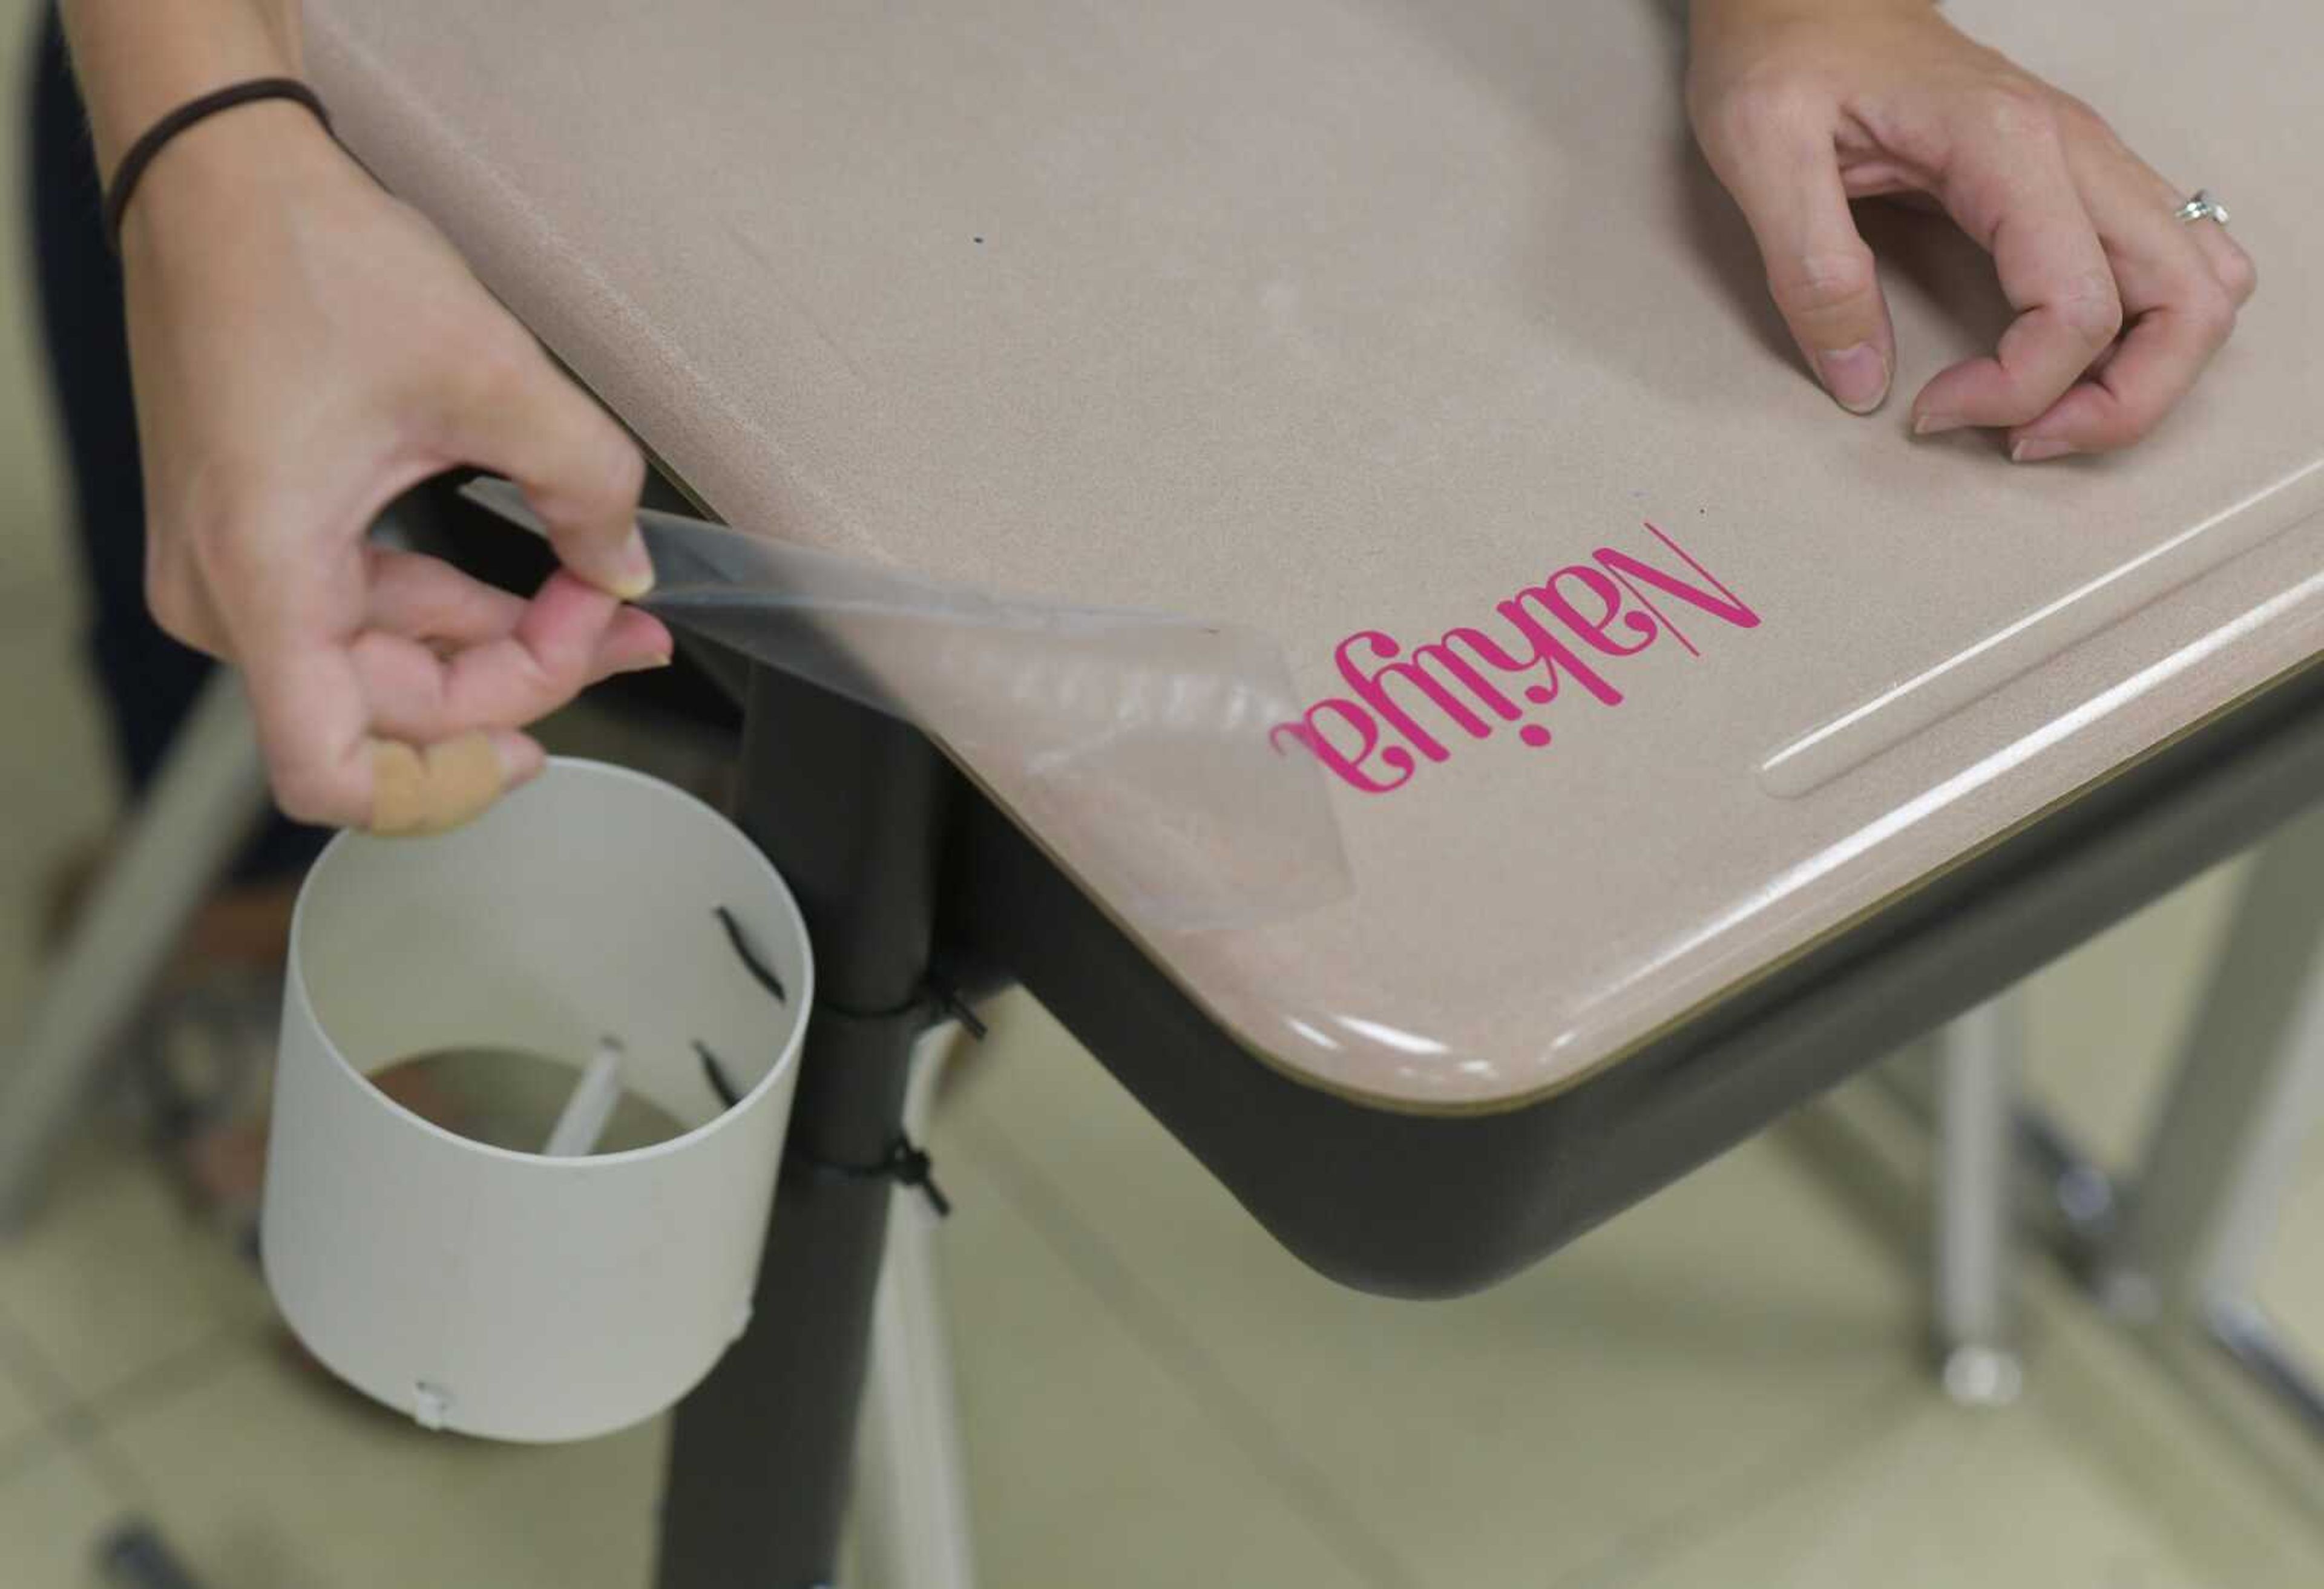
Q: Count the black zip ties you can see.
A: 2